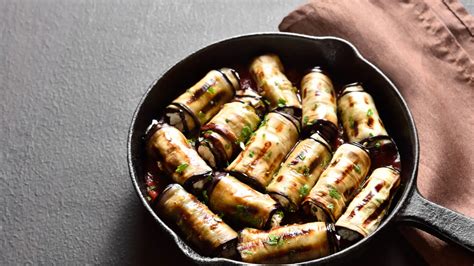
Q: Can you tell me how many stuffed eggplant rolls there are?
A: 13